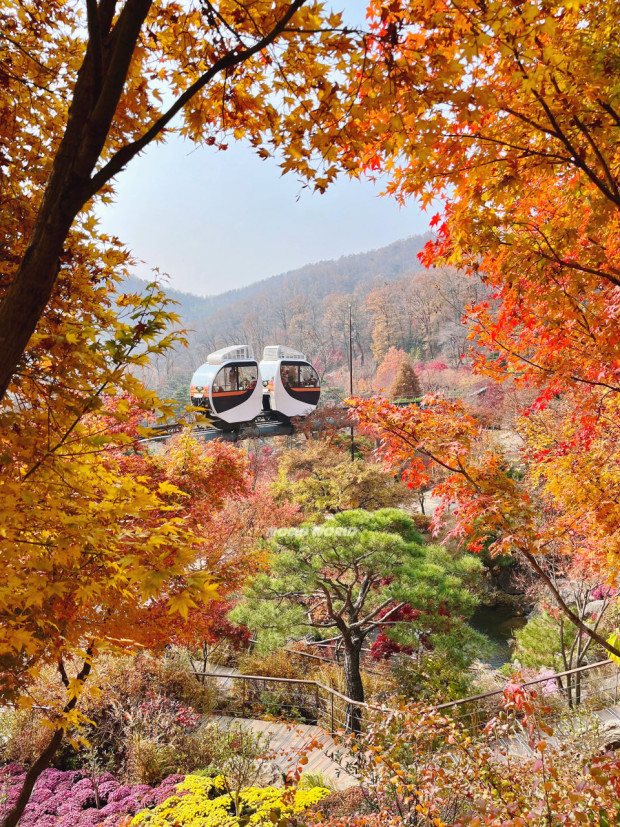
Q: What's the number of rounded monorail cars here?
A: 2